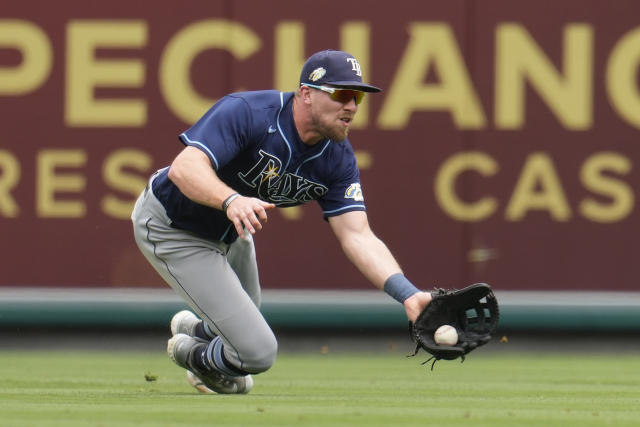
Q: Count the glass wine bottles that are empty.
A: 0